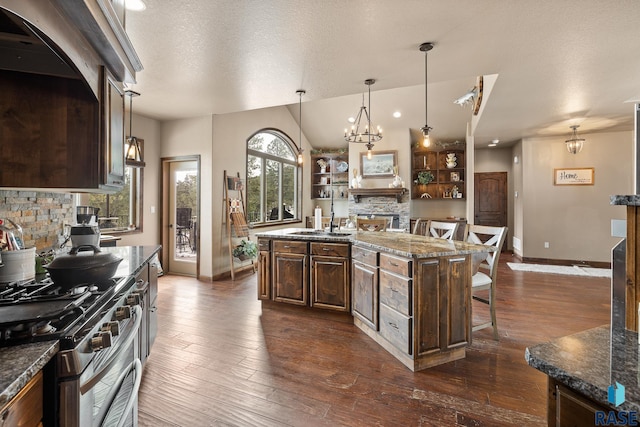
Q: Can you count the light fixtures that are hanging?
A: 6